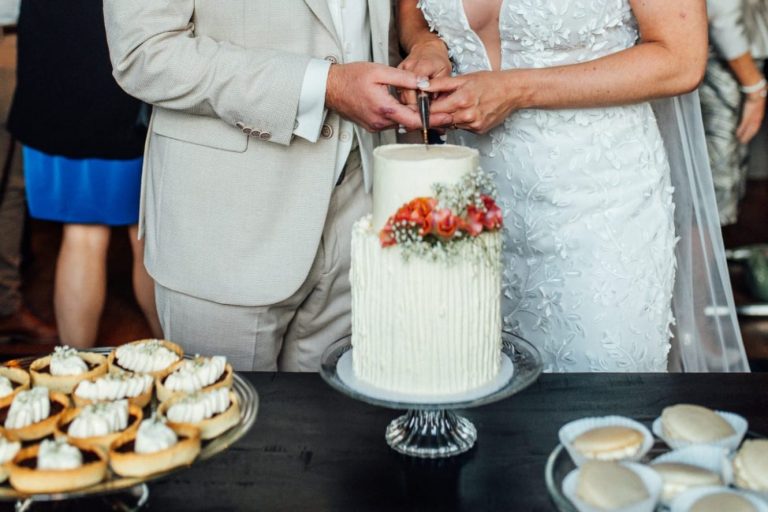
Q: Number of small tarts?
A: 11